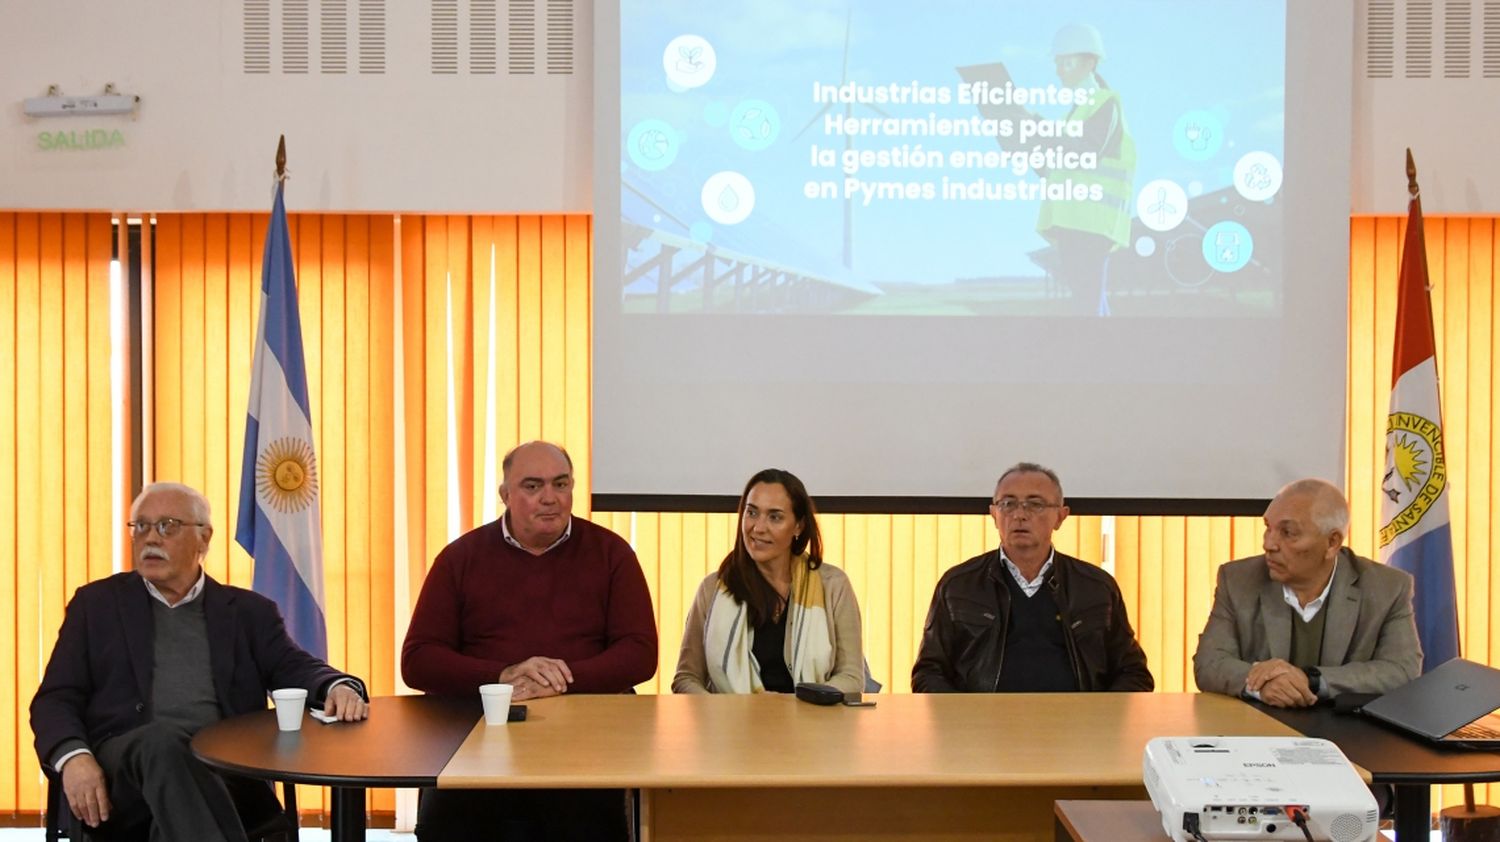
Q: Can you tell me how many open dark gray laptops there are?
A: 1